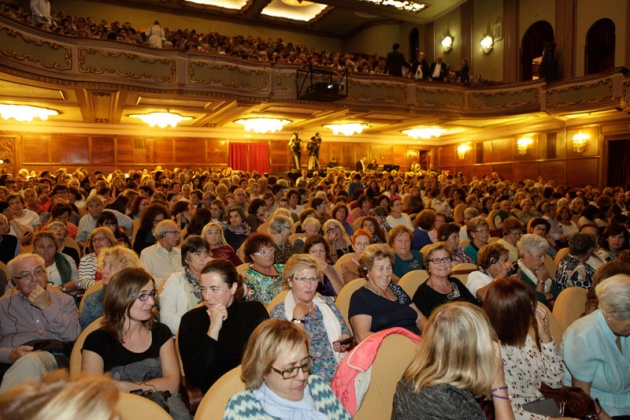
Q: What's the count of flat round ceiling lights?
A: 5